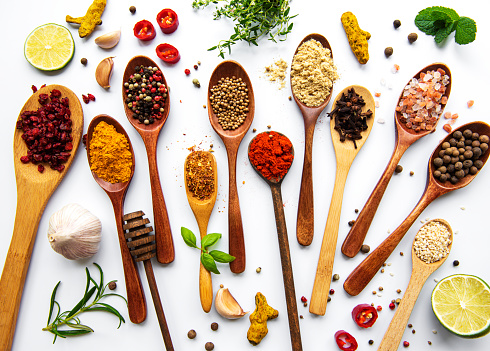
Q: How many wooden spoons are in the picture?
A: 11